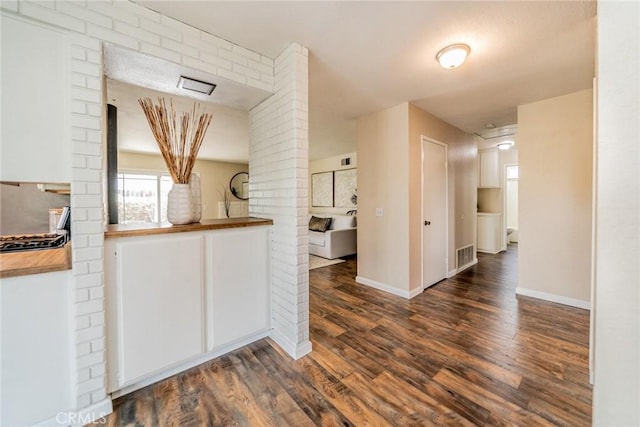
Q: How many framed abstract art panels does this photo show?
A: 2